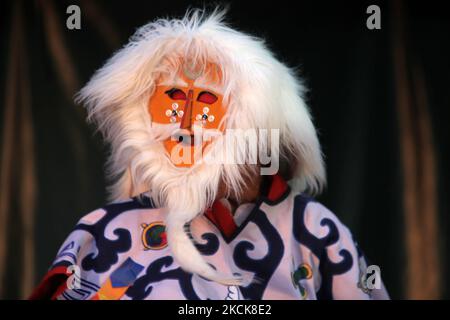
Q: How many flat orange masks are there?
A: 1